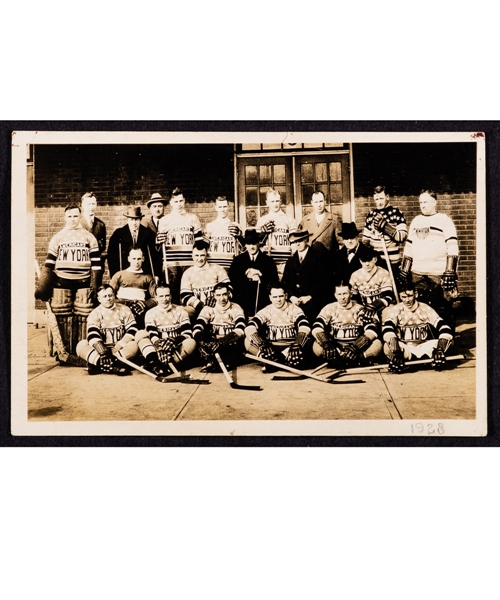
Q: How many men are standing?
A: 10